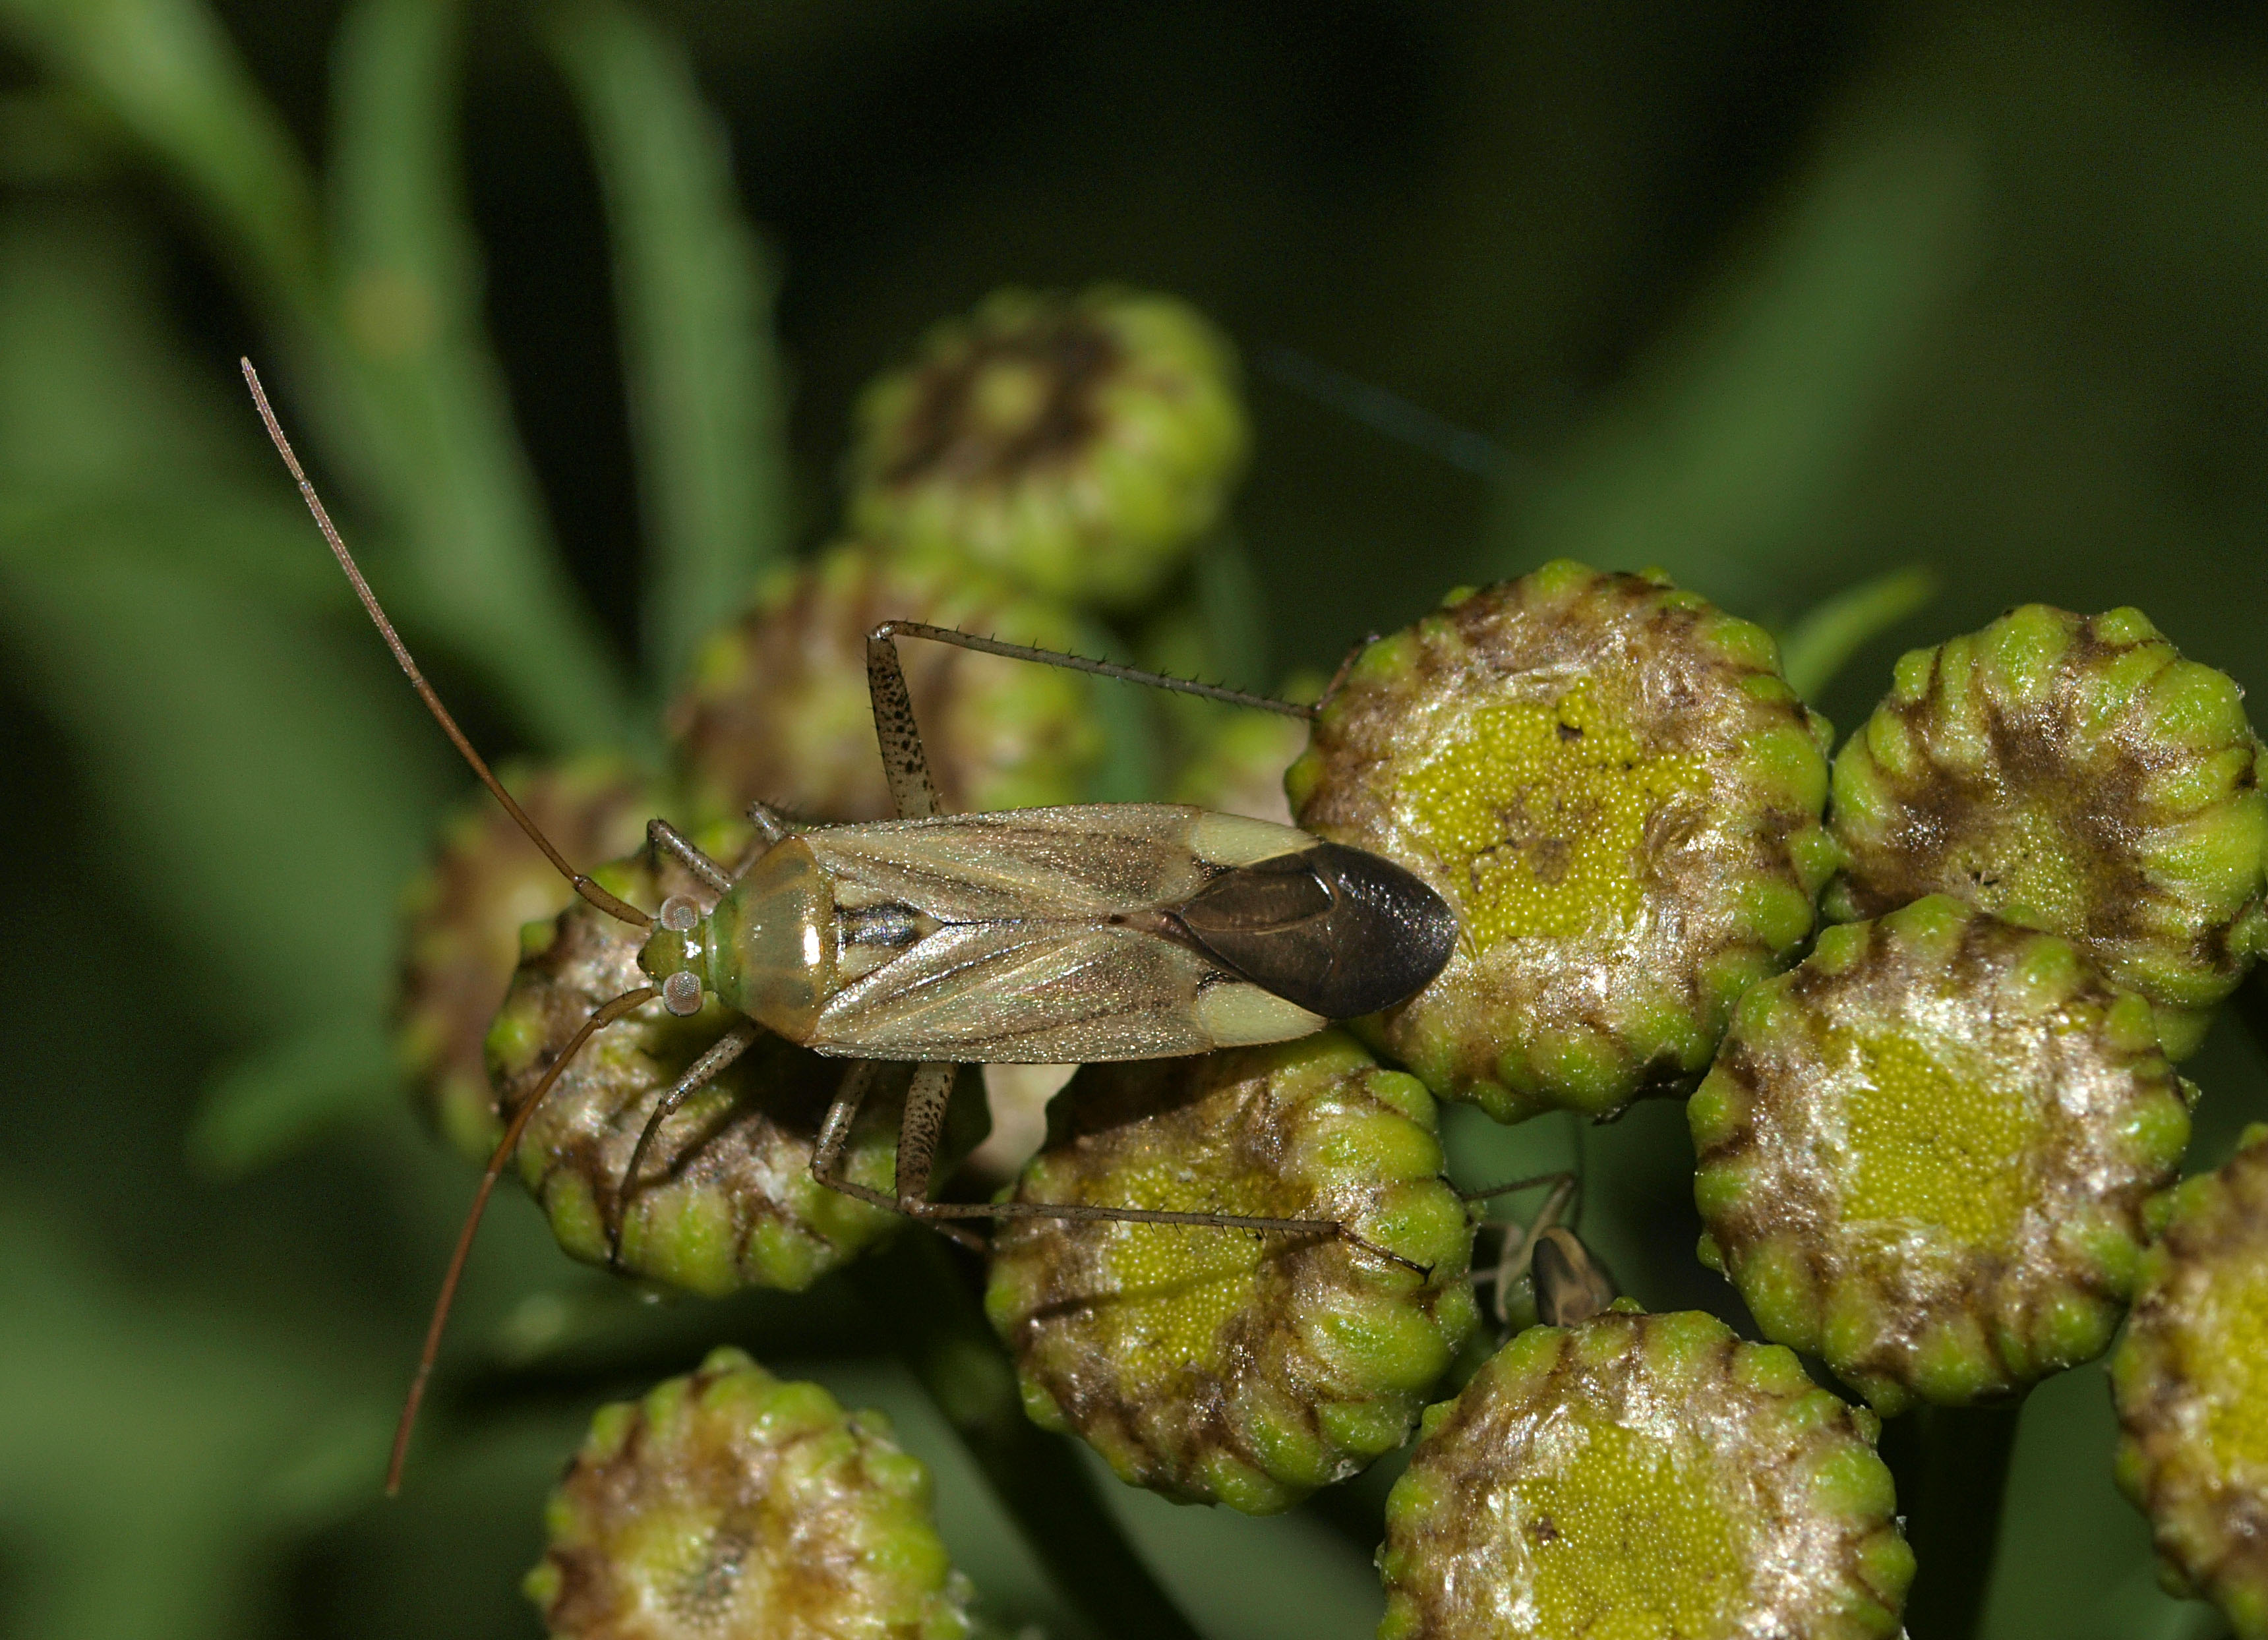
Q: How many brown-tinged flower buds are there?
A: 11